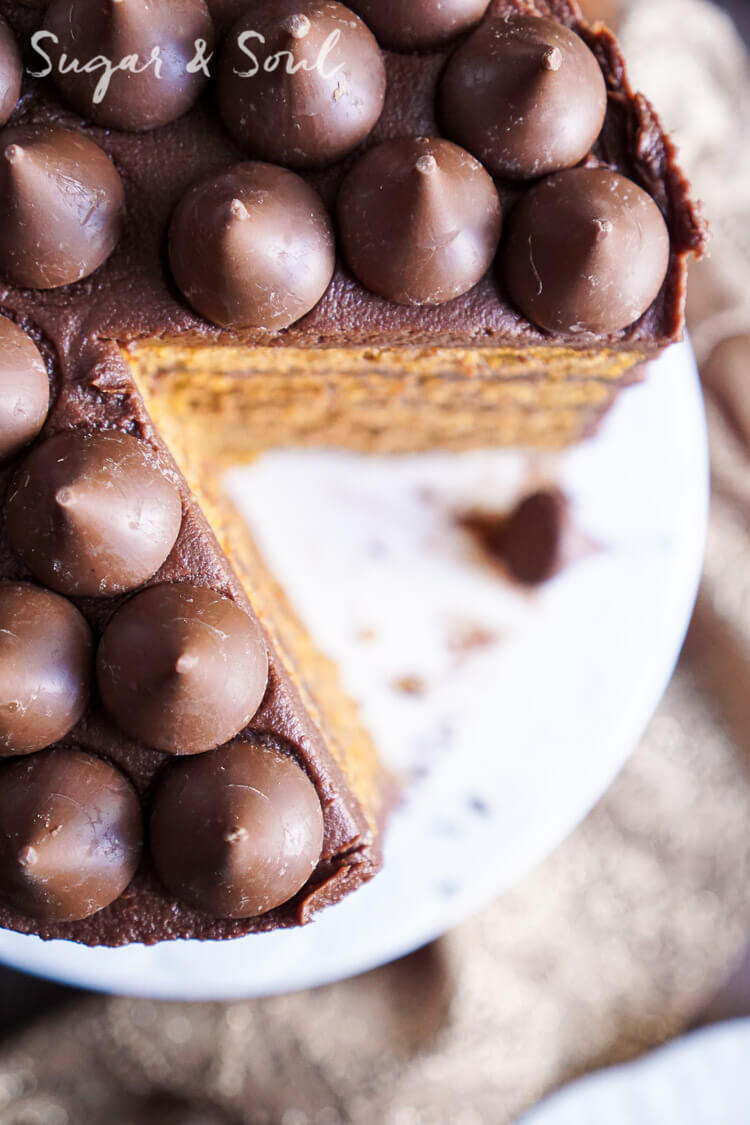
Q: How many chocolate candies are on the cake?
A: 15